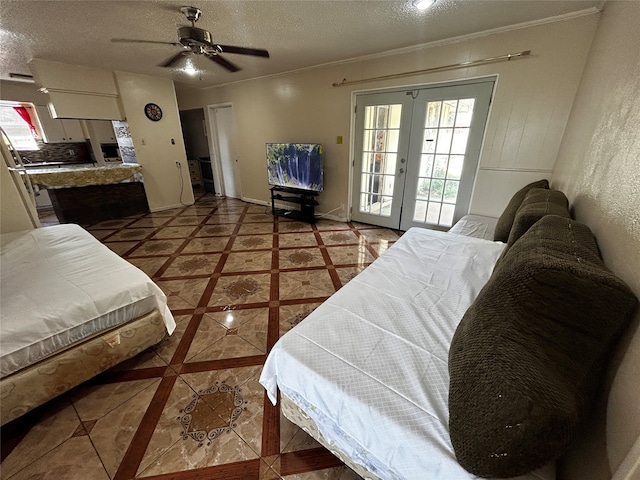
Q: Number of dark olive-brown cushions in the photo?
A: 3